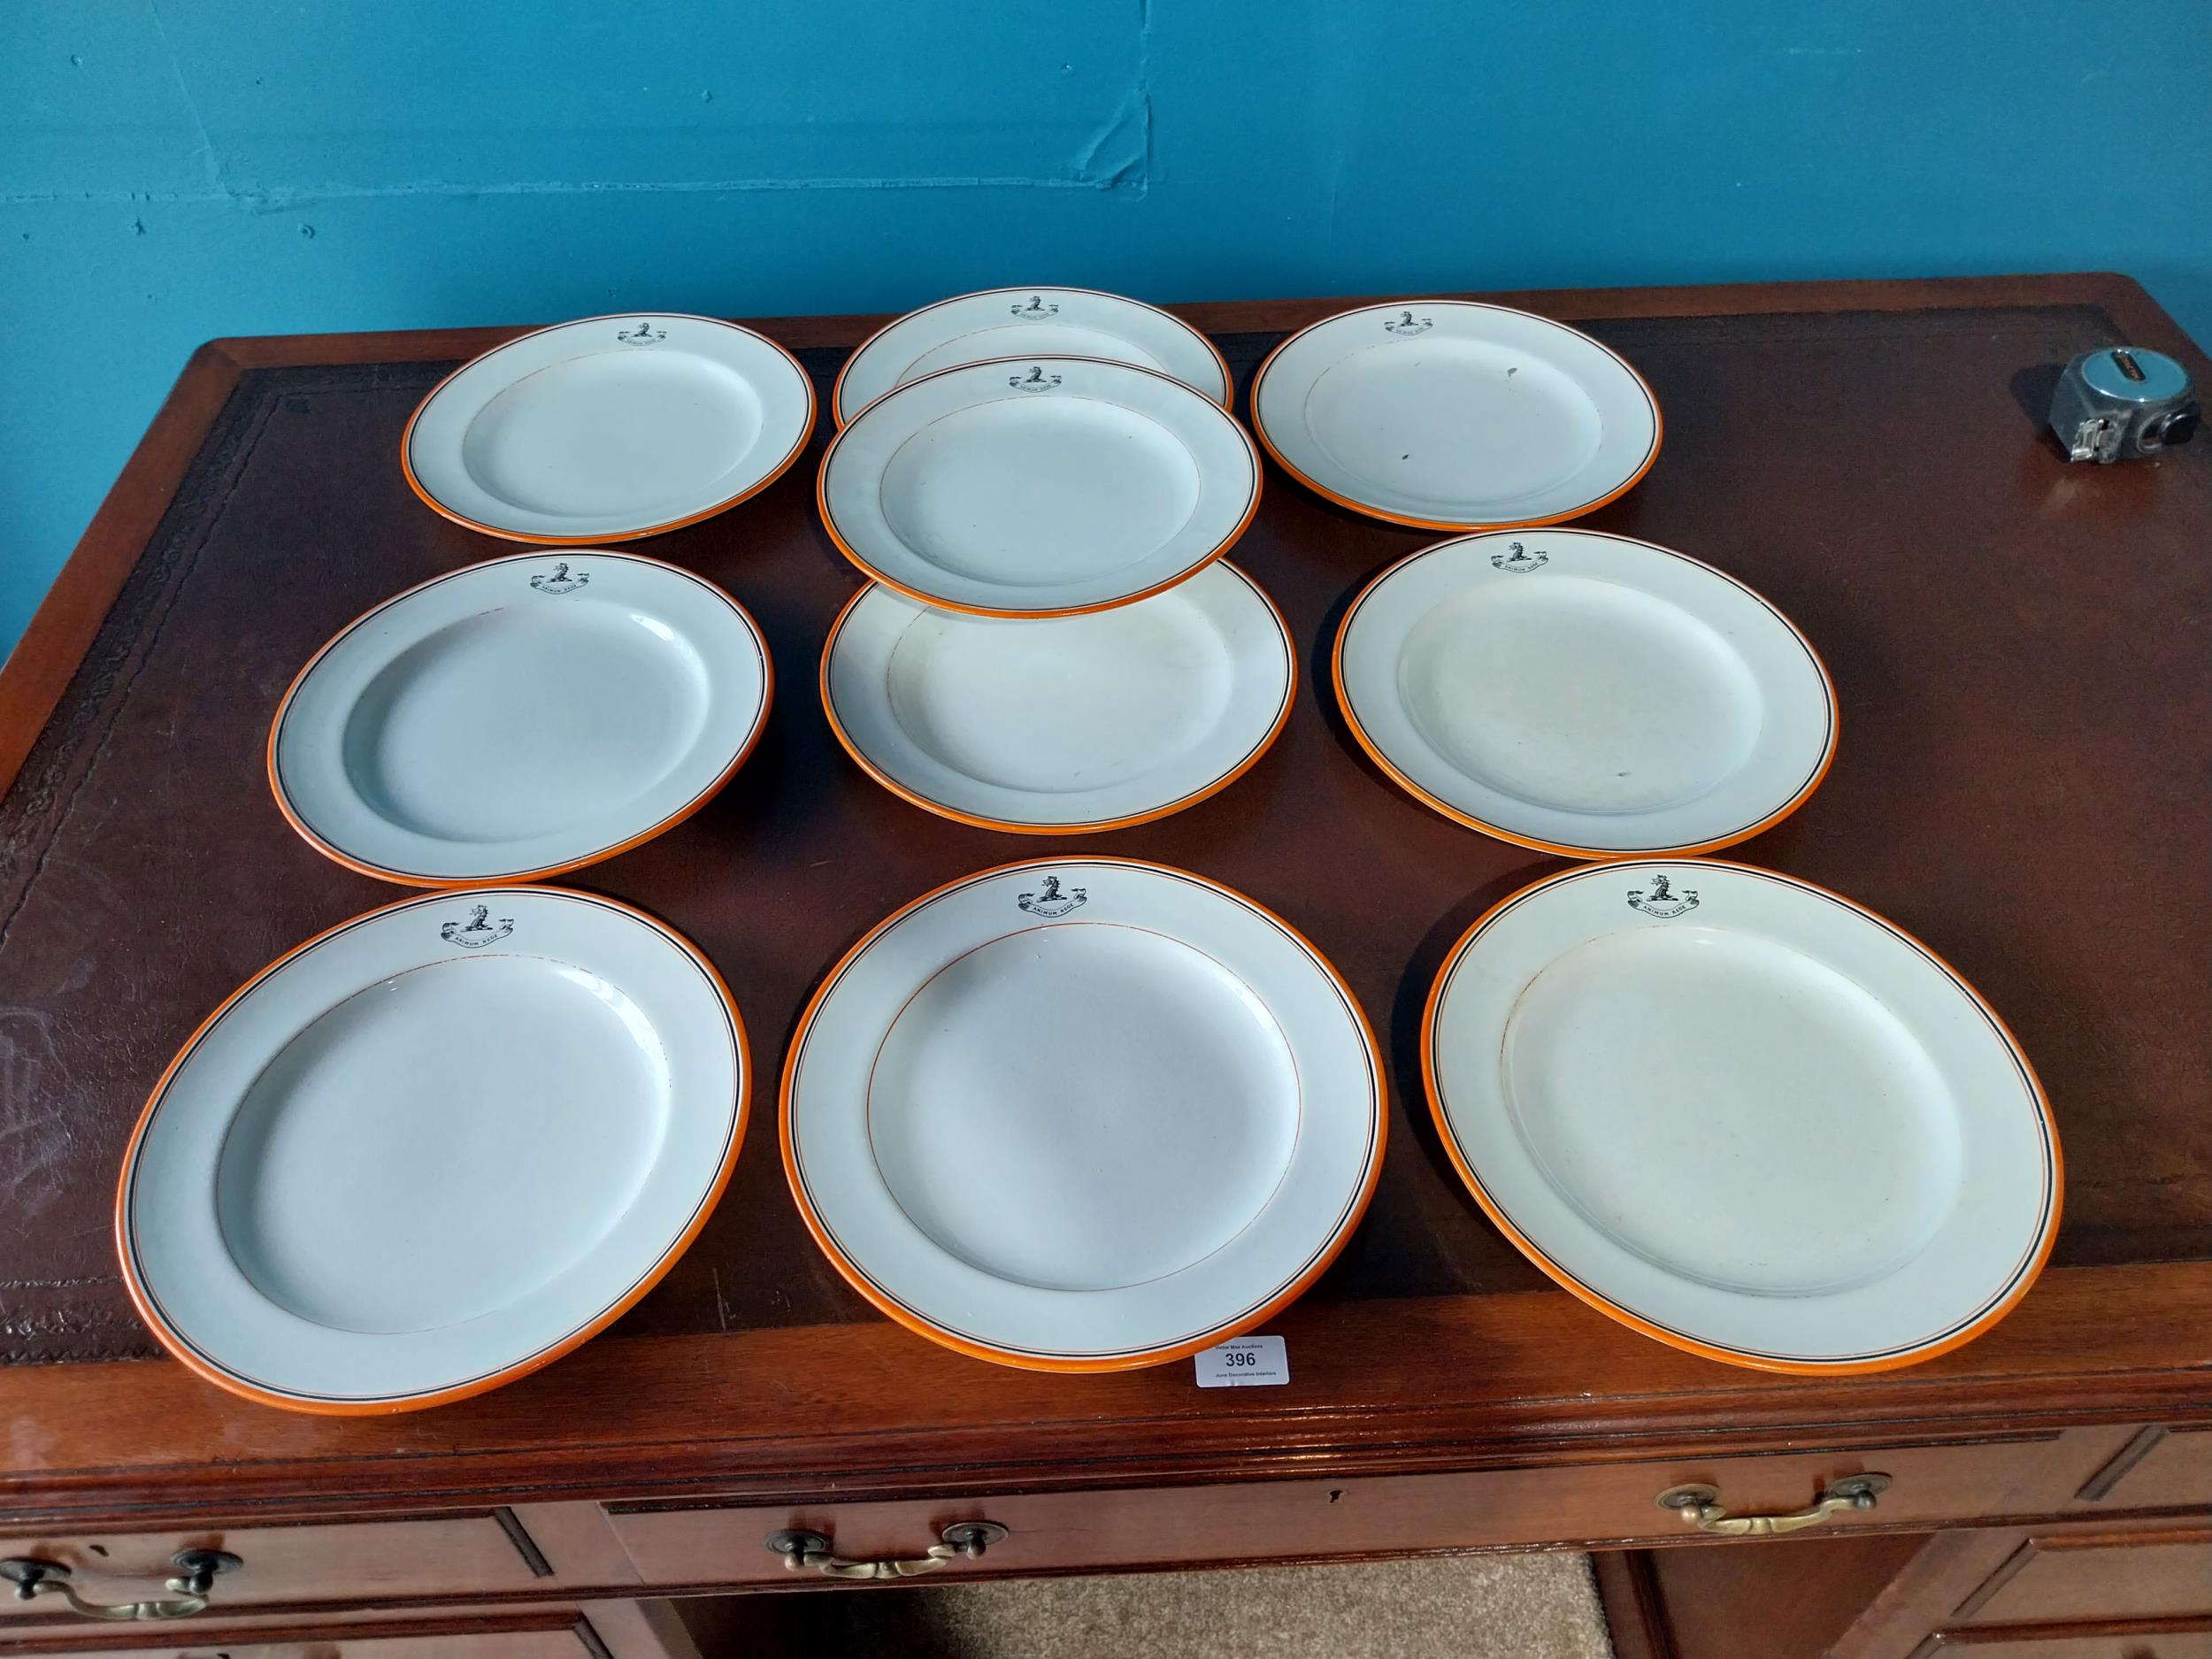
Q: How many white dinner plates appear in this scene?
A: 10